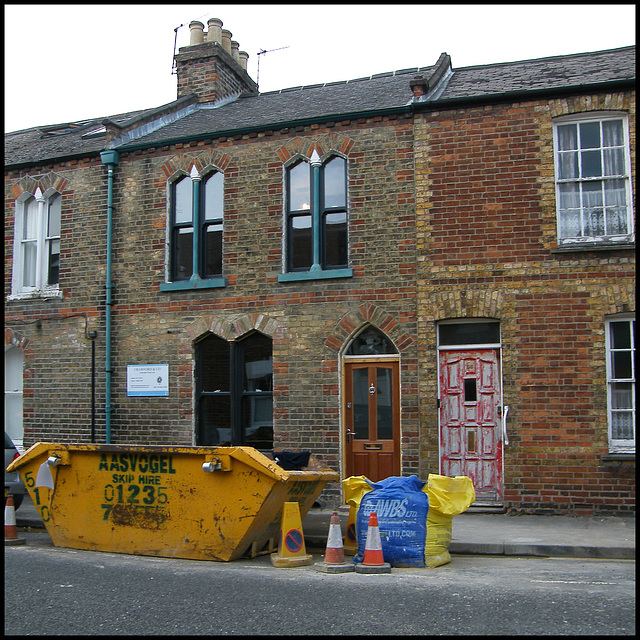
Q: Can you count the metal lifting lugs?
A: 2